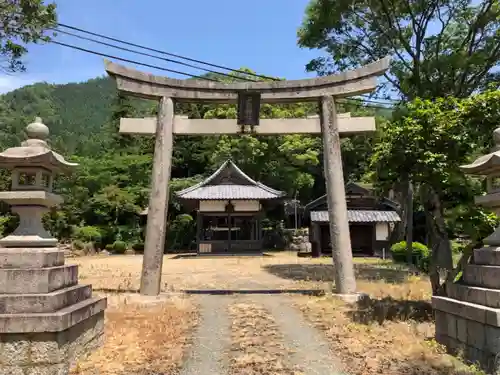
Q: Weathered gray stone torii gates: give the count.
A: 1